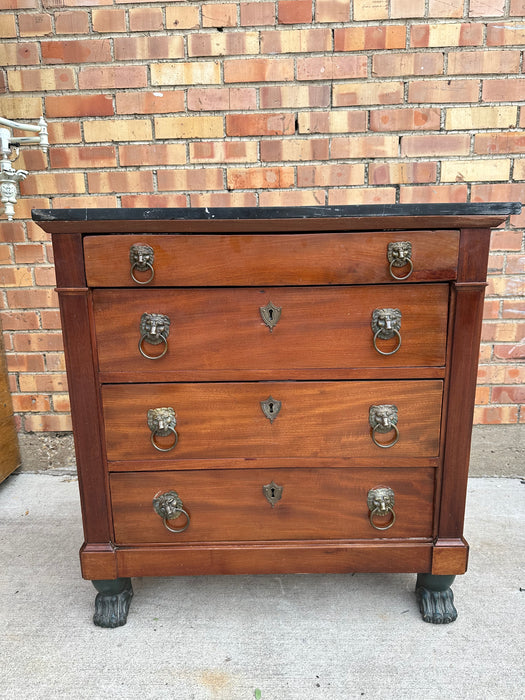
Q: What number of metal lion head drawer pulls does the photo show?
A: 8